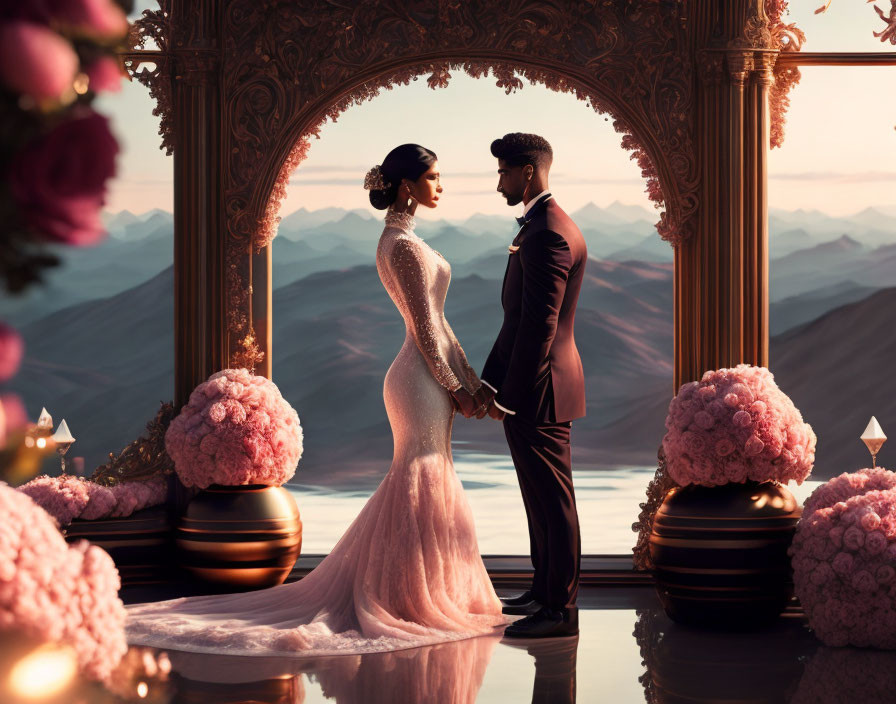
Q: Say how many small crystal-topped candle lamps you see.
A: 3